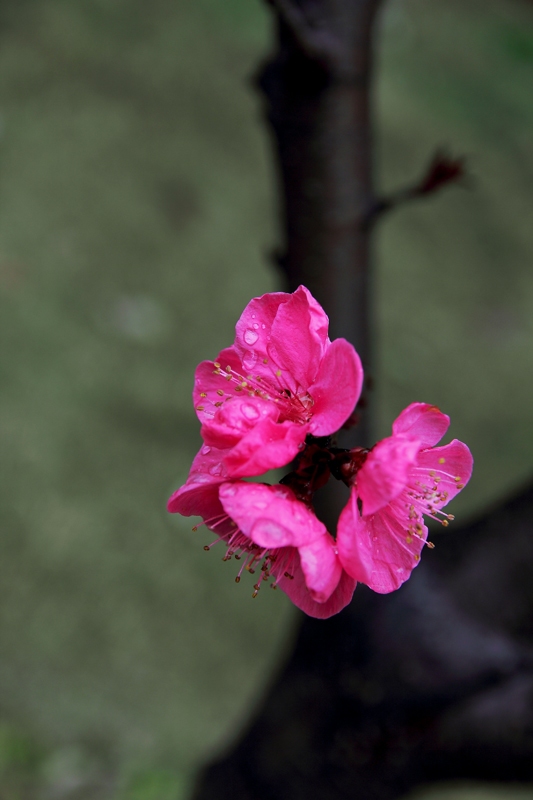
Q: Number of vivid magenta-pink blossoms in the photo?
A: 3